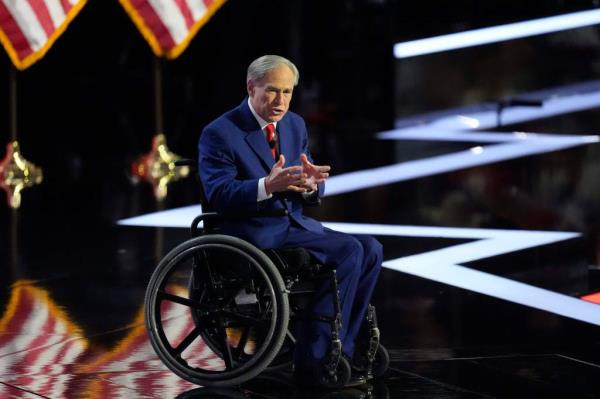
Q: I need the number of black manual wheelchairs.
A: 1